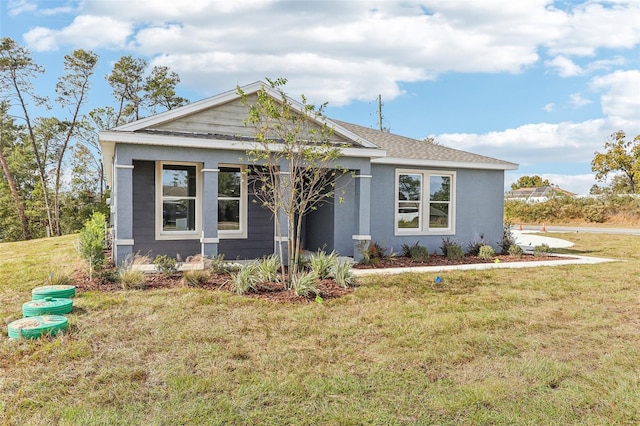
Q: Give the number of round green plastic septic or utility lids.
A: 3